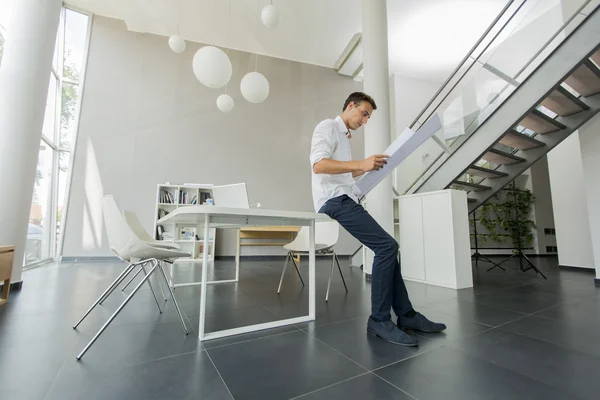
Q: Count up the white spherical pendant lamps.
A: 5